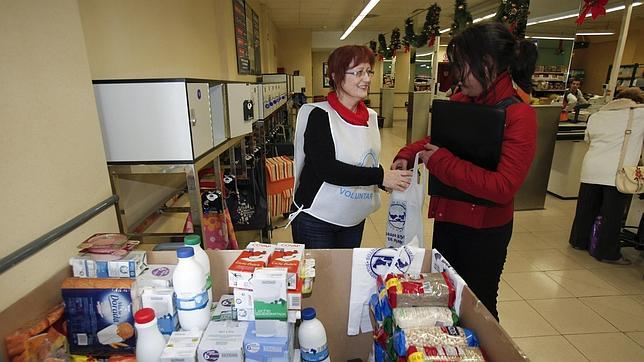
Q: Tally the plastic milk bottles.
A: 4